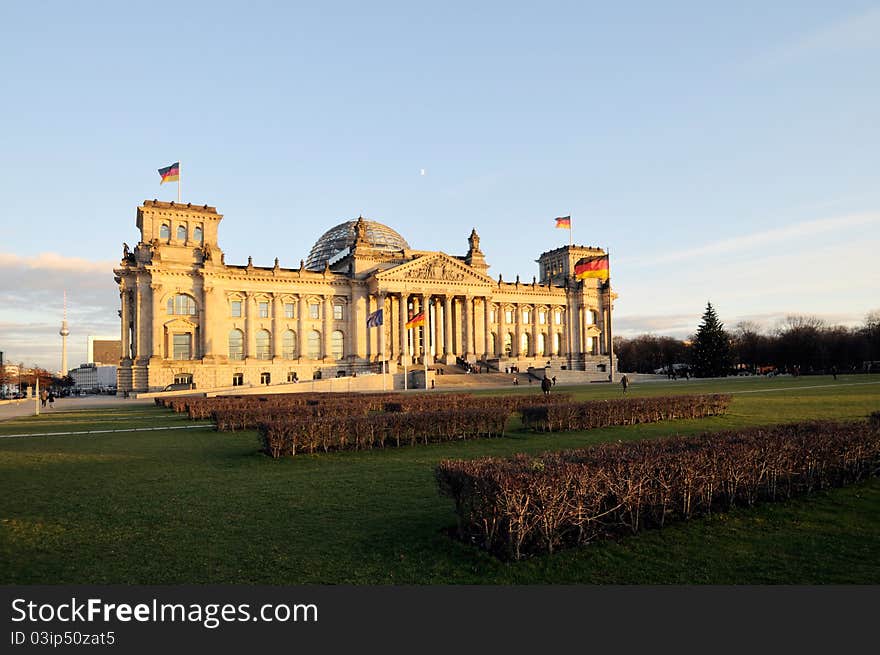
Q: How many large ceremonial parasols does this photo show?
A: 0